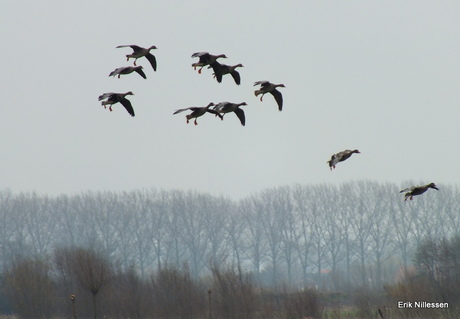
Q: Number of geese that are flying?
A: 10